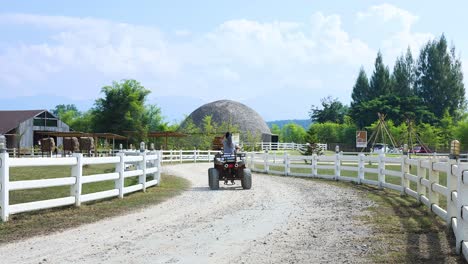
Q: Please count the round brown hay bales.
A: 3